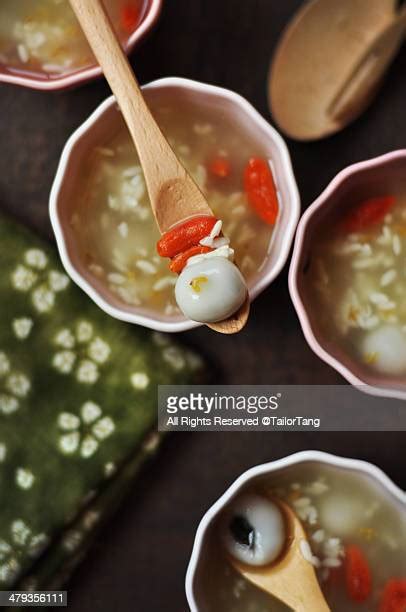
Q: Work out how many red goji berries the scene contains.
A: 8